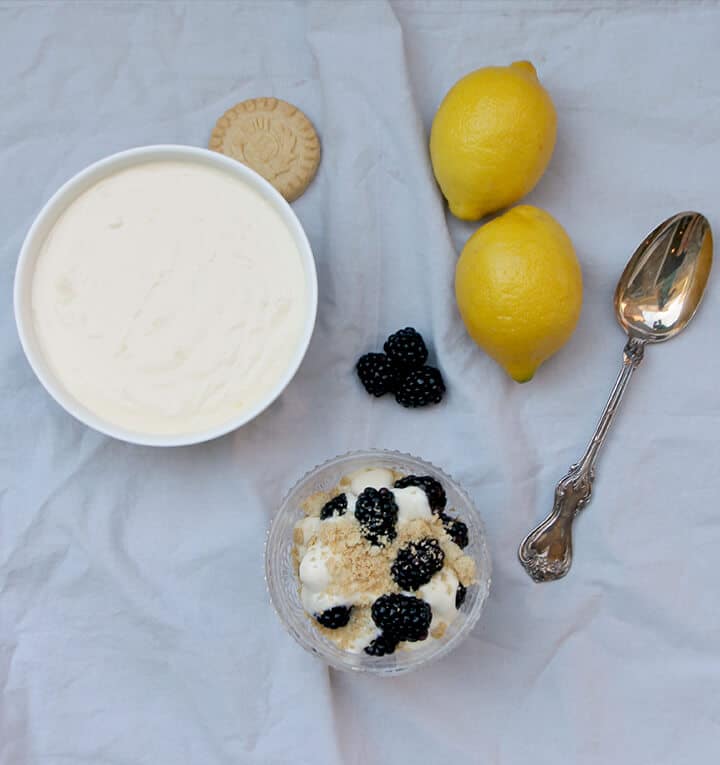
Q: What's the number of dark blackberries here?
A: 12